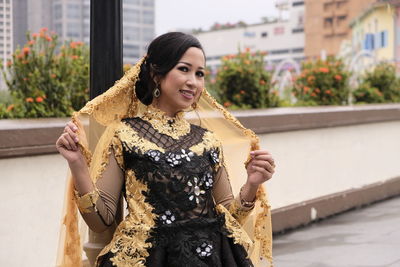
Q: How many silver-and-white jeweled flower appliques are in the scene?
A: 8